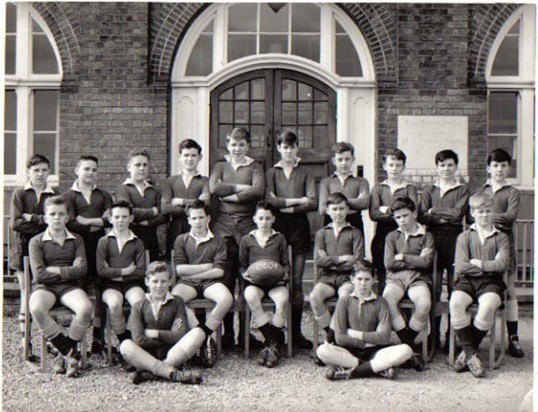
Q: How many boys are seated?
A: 9